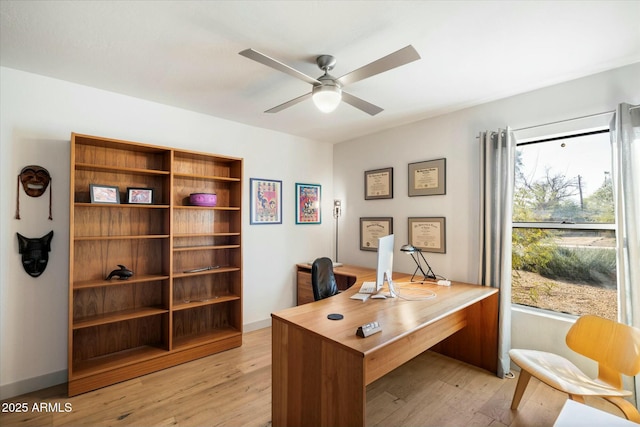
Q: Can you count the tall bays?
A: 2